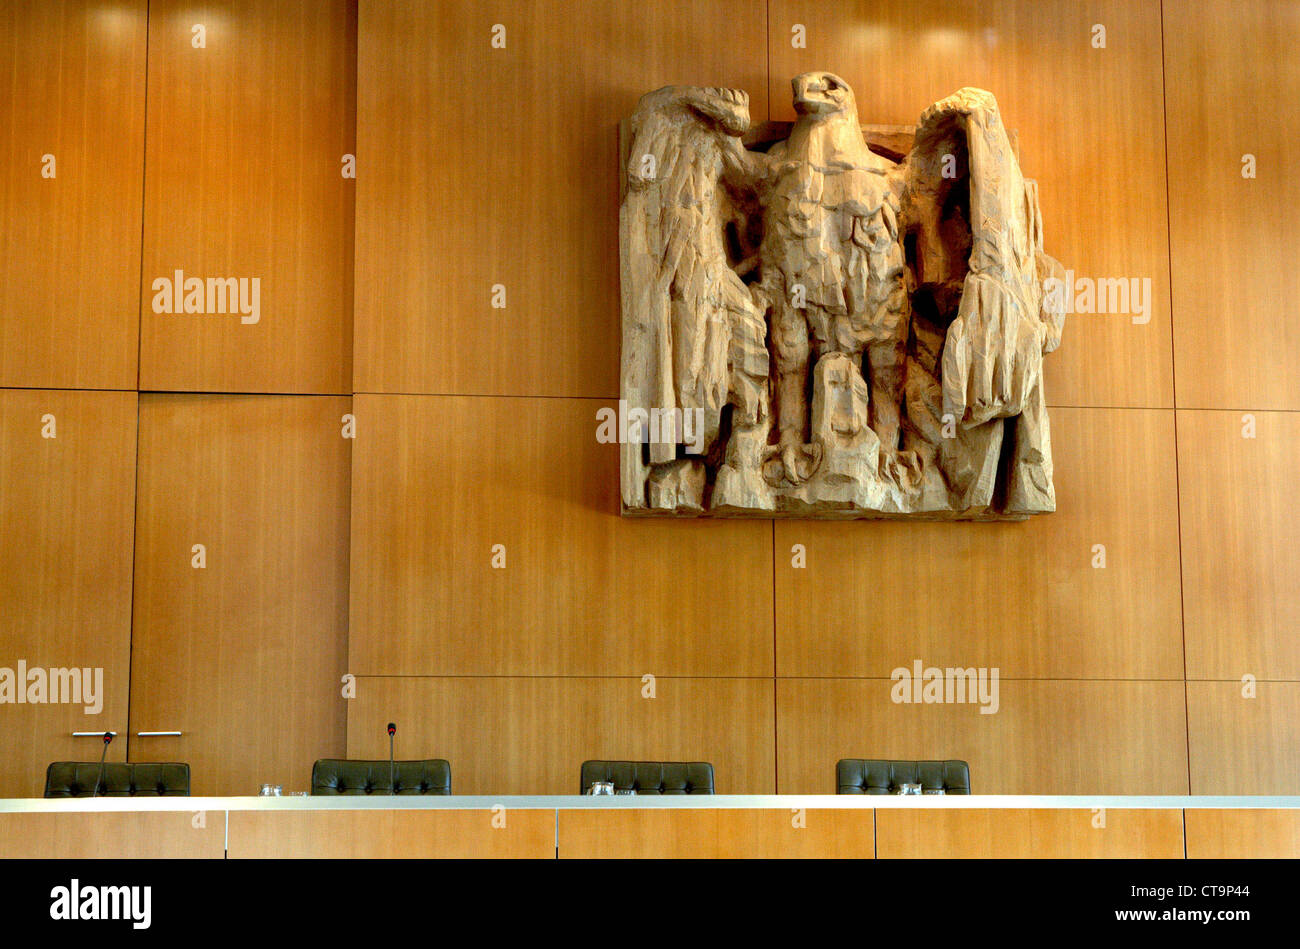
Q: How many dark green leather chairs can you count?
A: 4